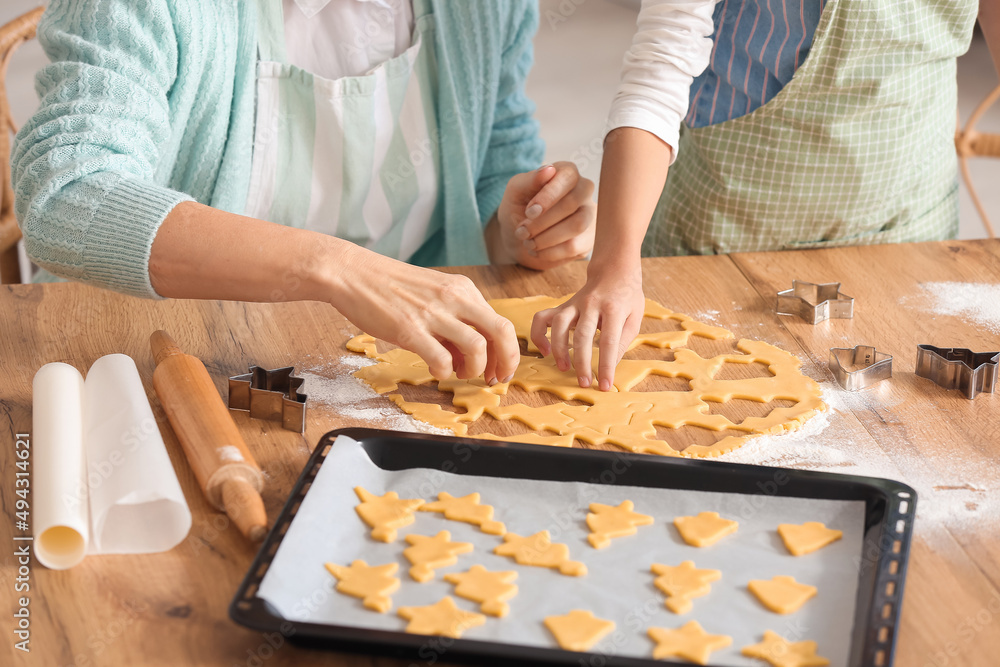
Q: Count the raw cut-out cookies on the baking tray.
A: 15